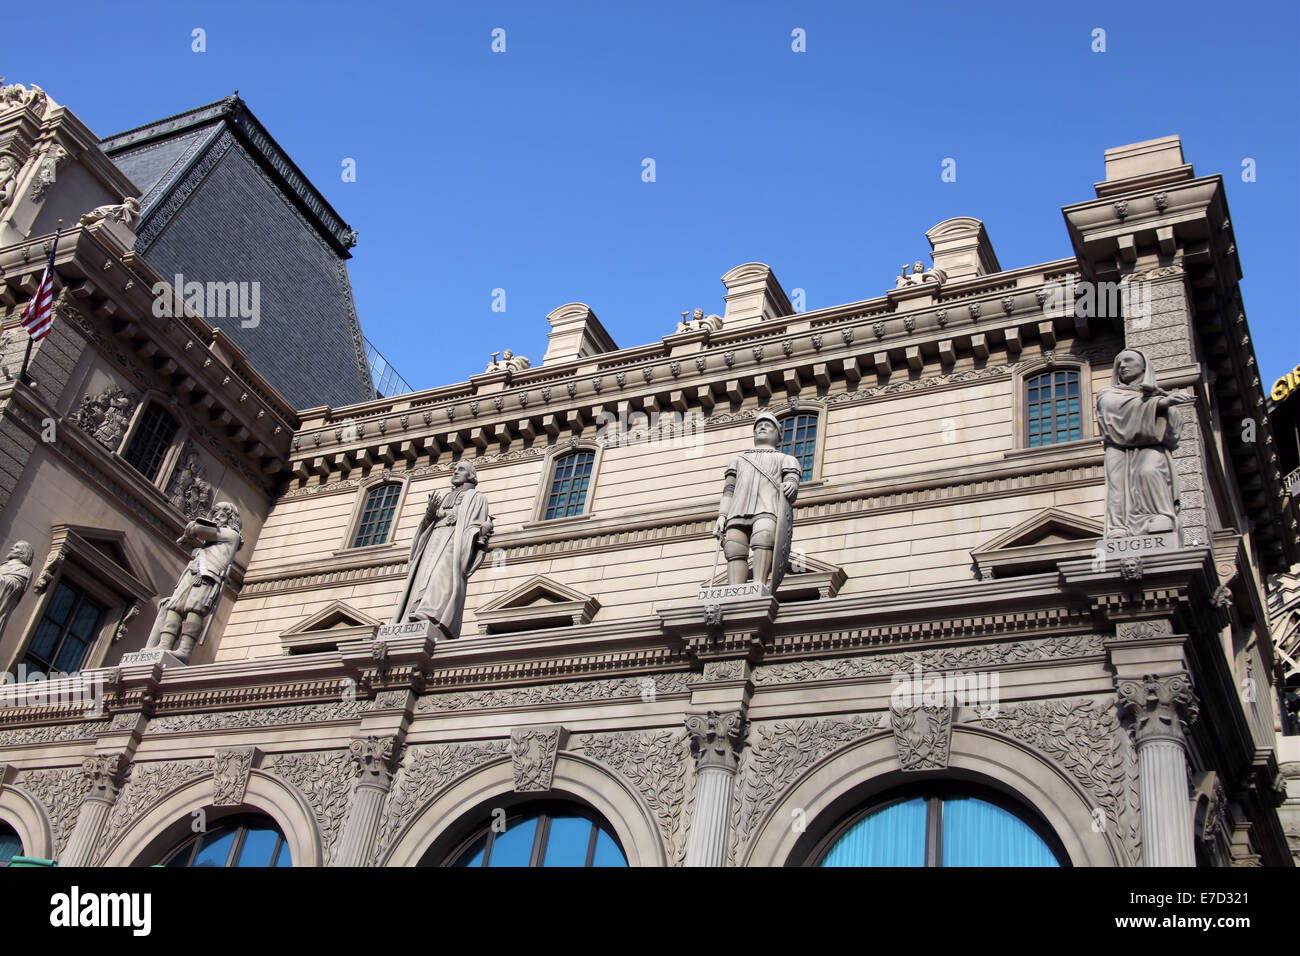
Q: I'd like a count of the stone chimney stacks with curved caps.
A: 3